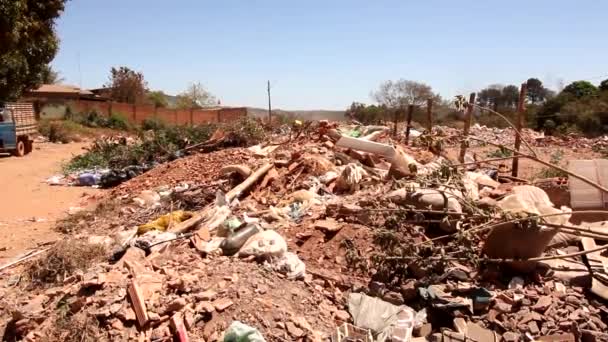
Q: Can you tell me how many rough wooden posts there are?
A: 5